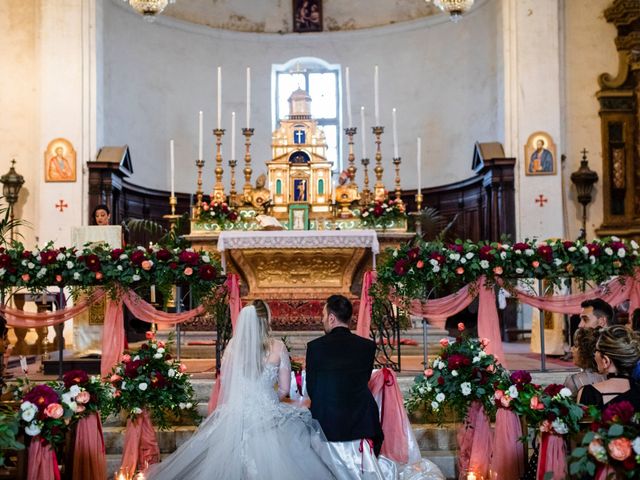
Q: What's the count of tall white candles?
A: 10